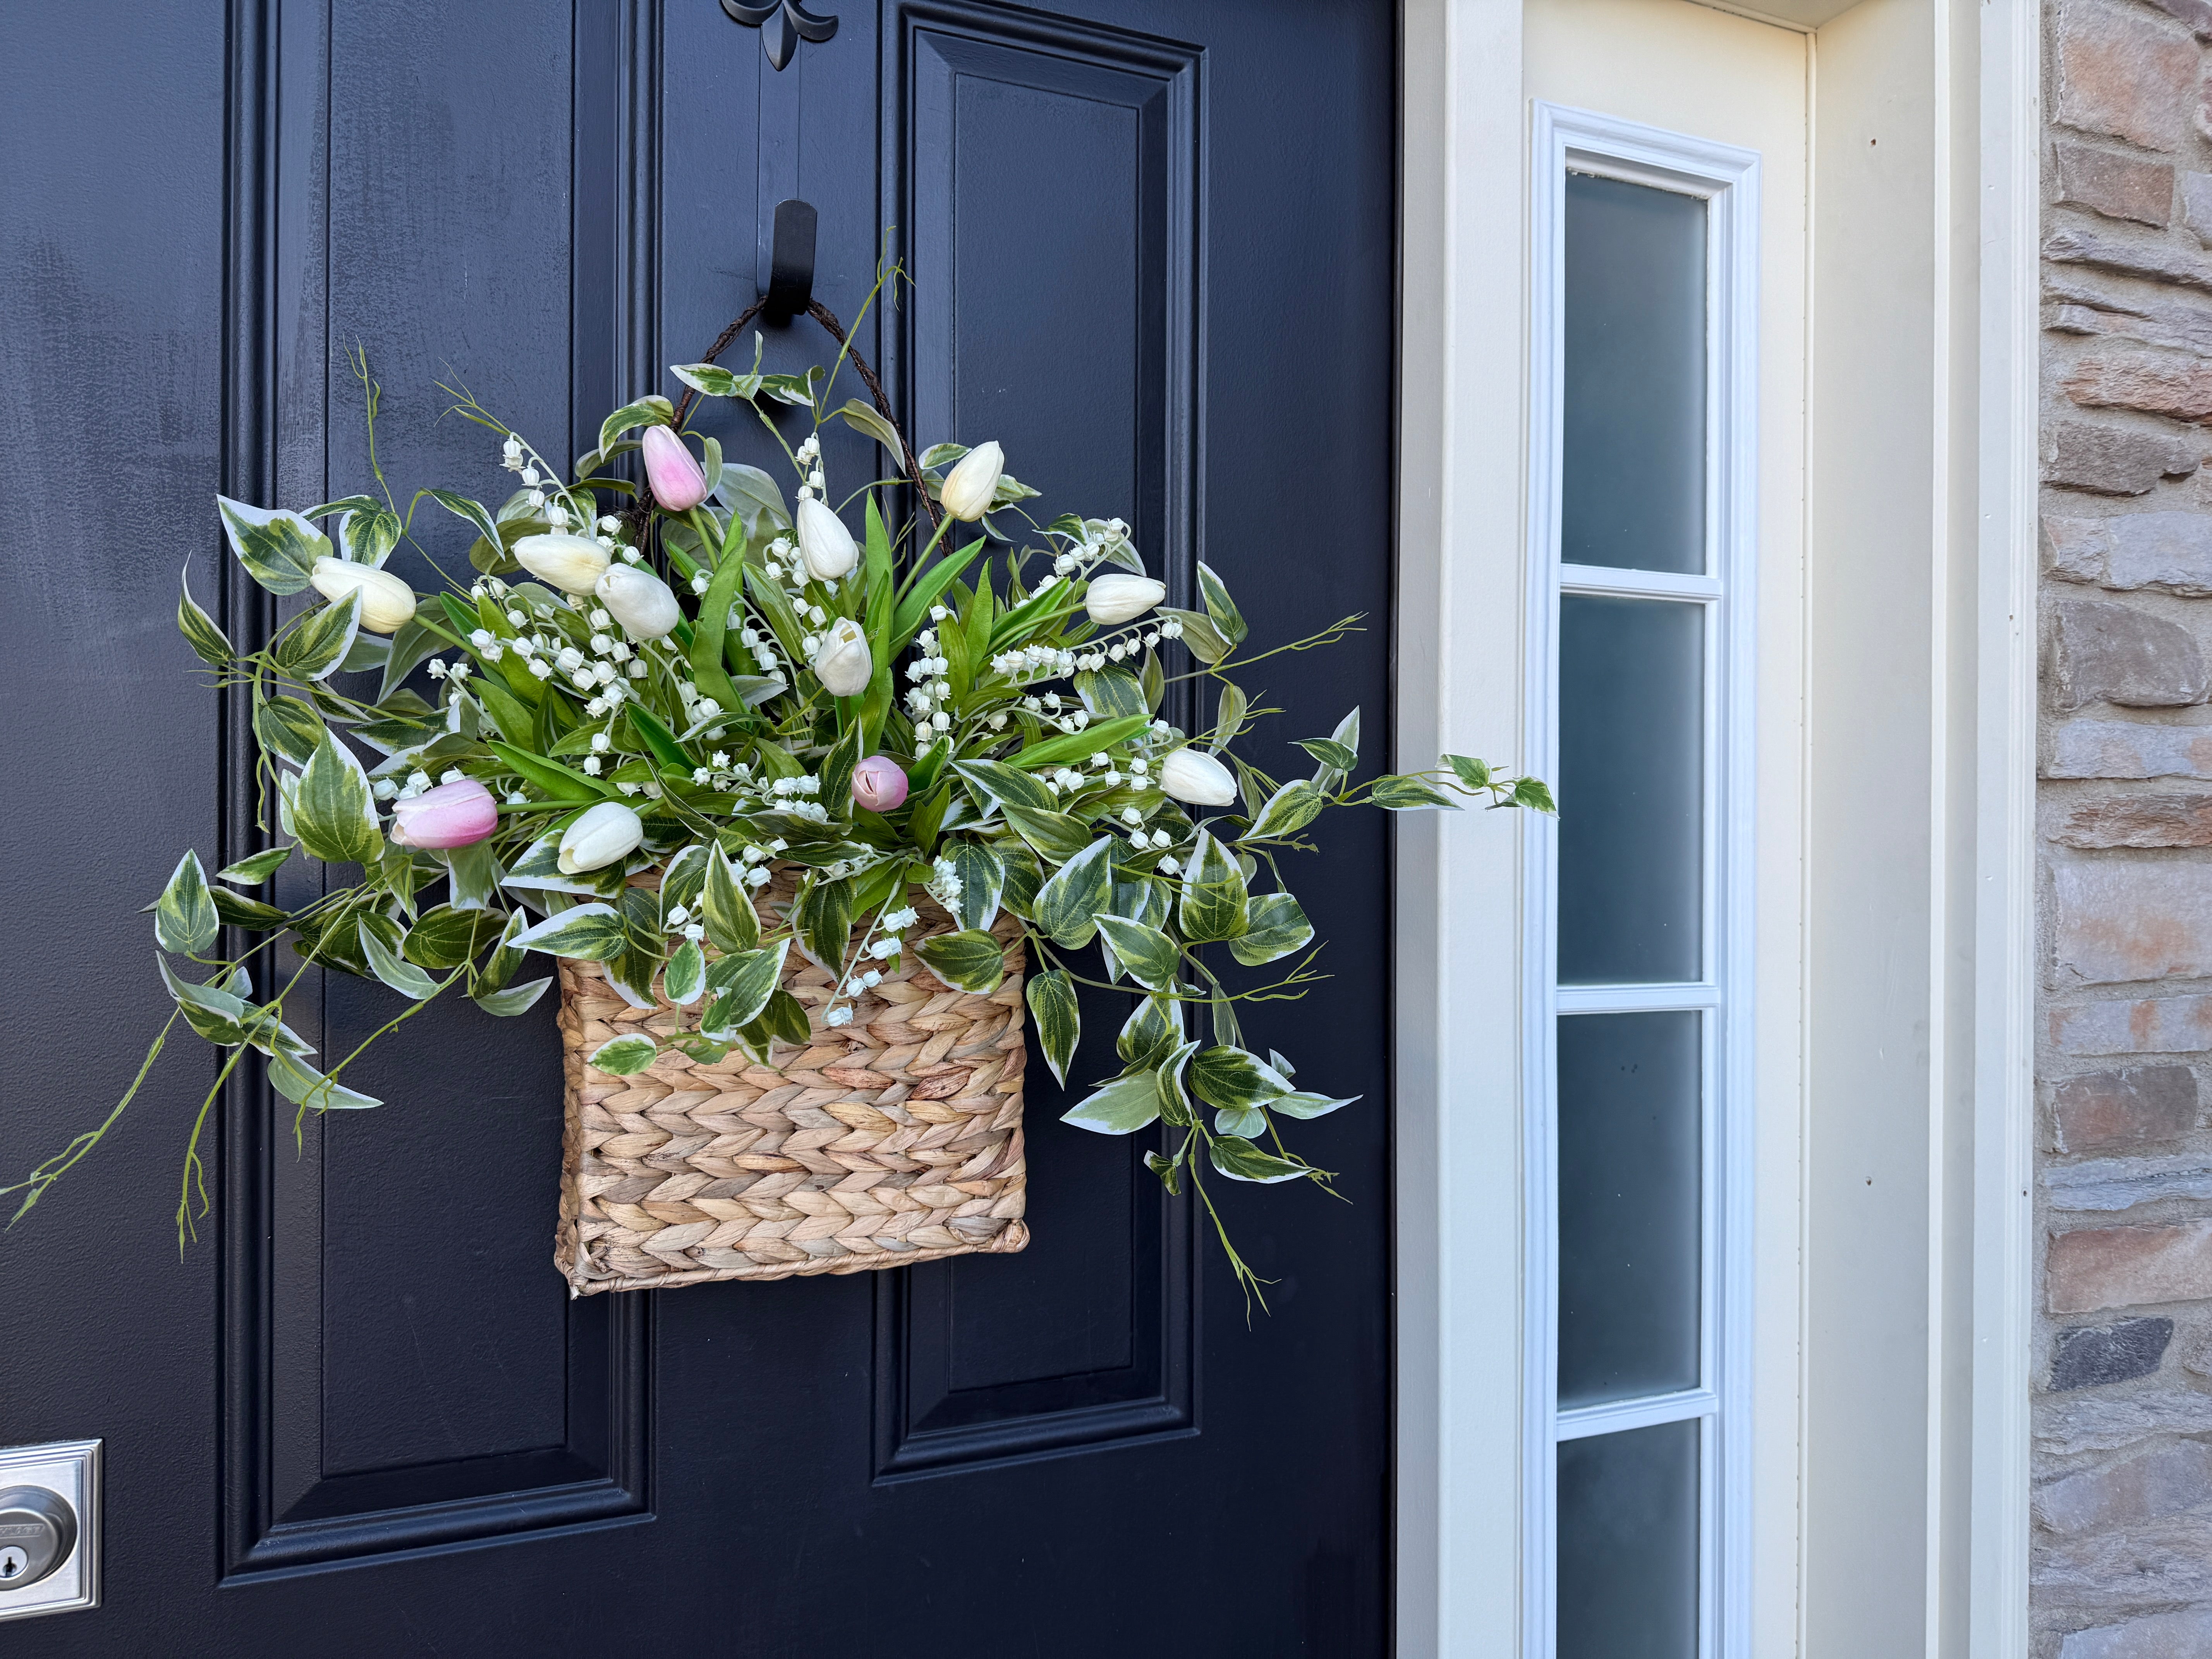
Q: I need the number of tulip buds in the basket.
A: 12